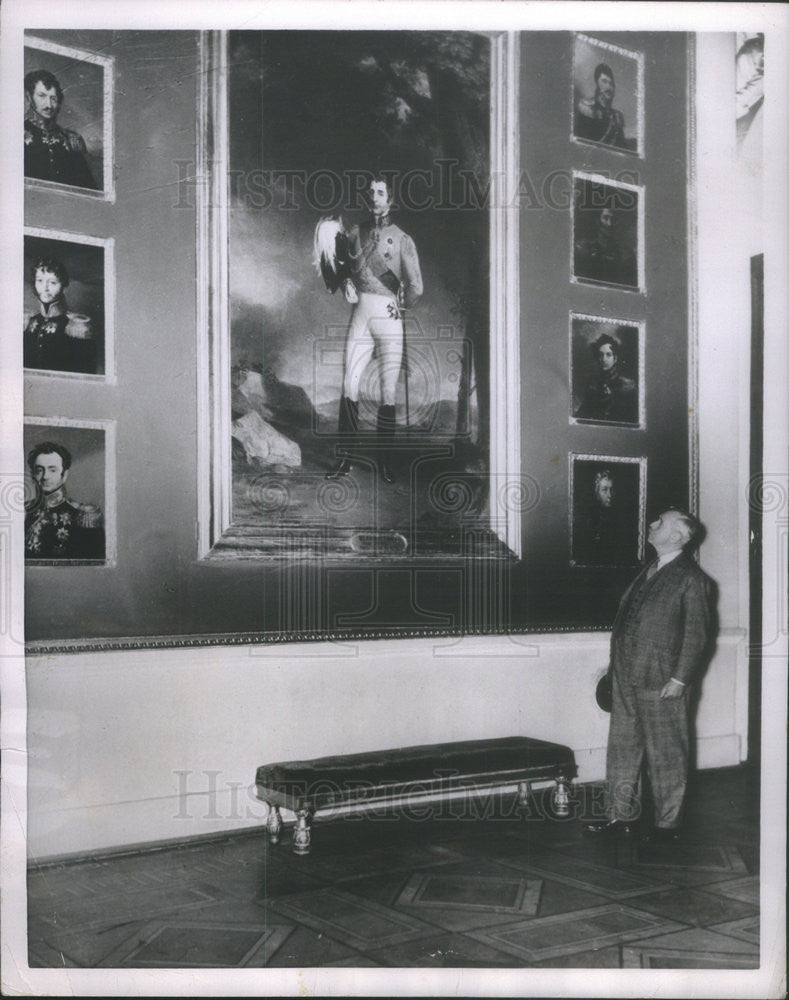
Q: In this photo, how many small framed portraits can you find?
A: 7